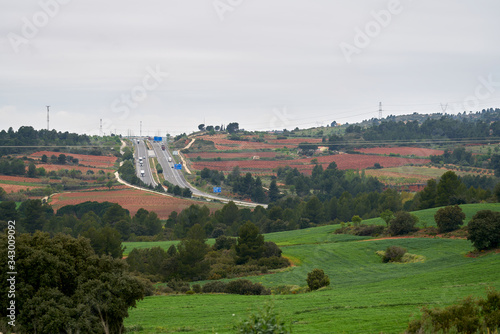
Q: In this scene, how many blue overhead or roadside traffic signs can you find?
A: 3